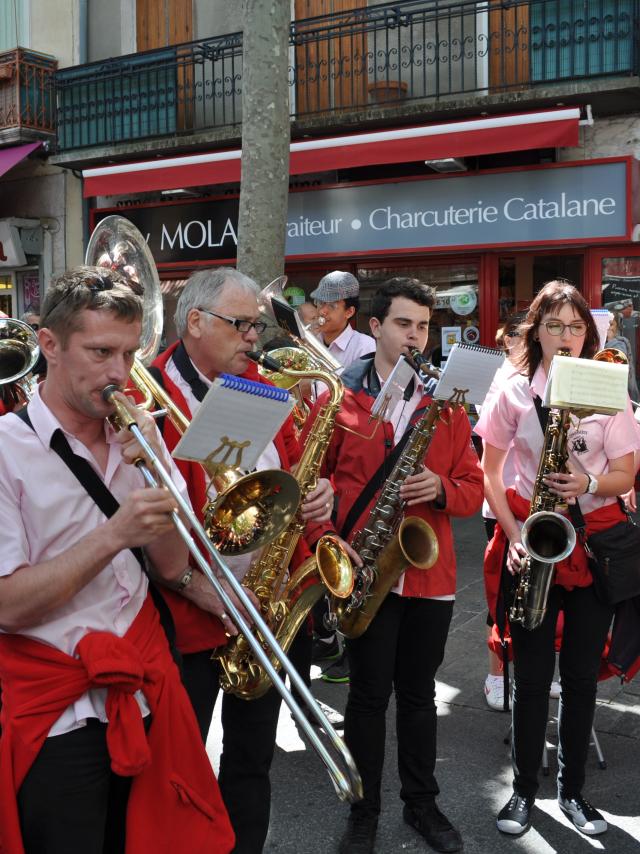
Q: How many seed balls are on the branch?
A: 0